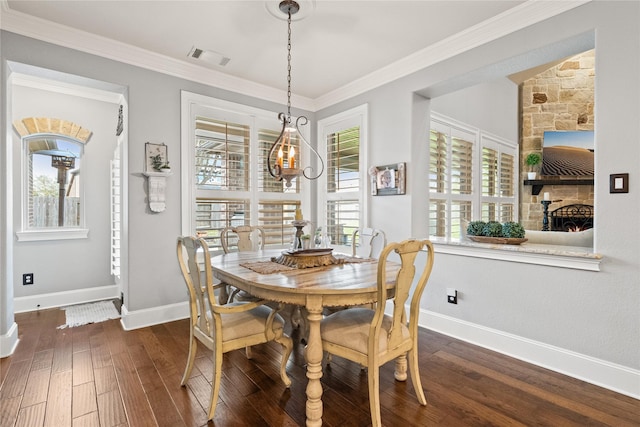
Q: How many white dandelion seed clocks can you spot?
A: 0